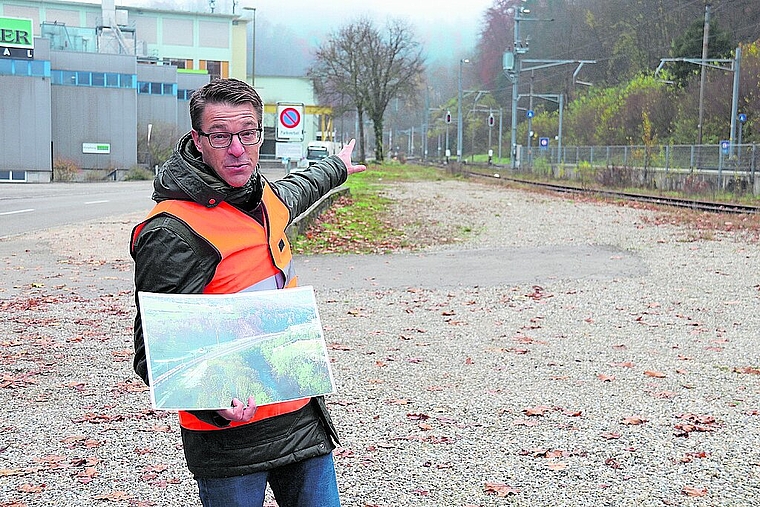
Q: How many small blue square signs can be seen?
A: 2